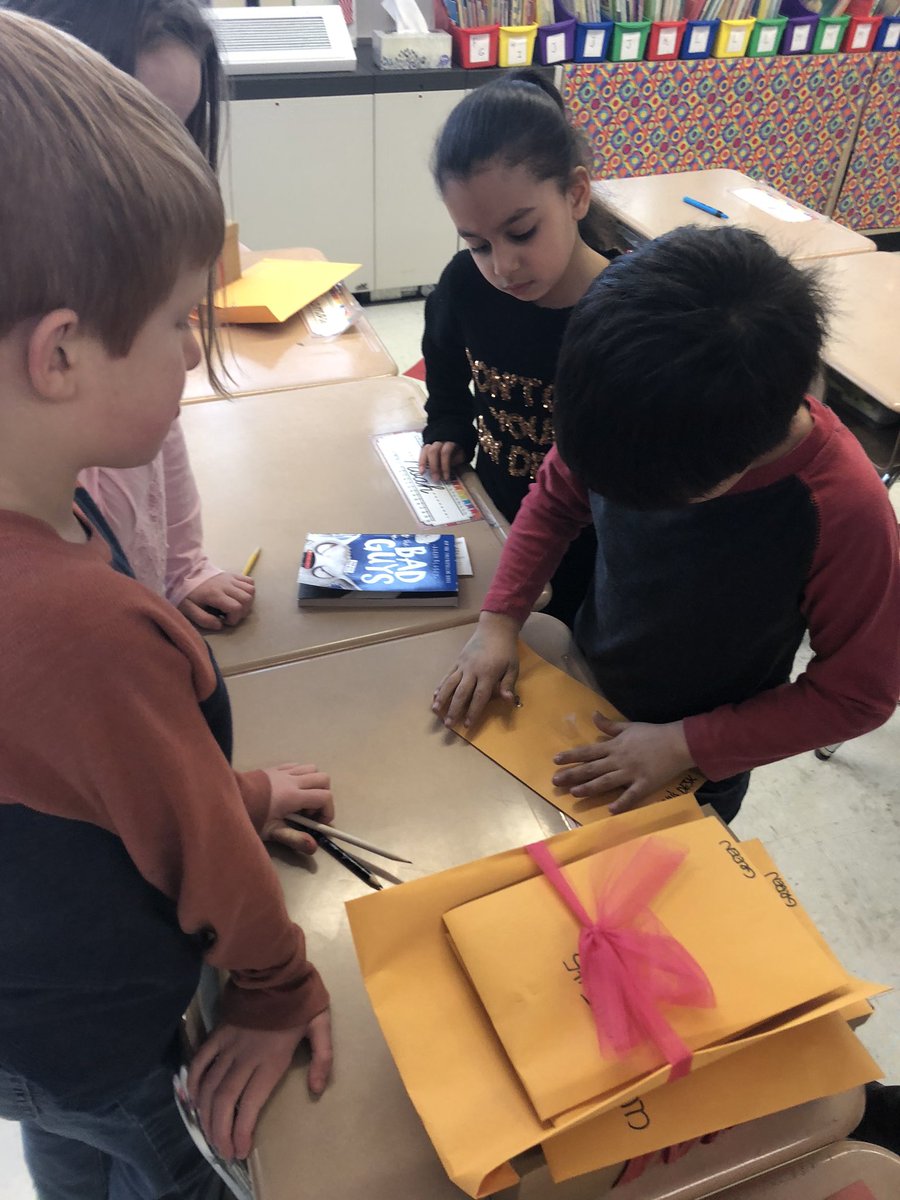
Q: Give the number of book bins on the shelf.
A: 13